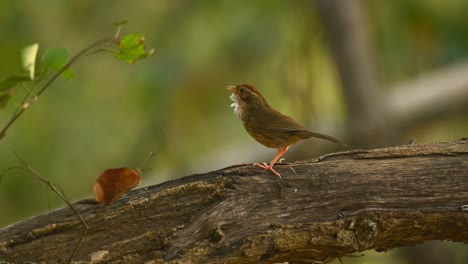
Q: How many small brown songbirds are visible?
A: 1